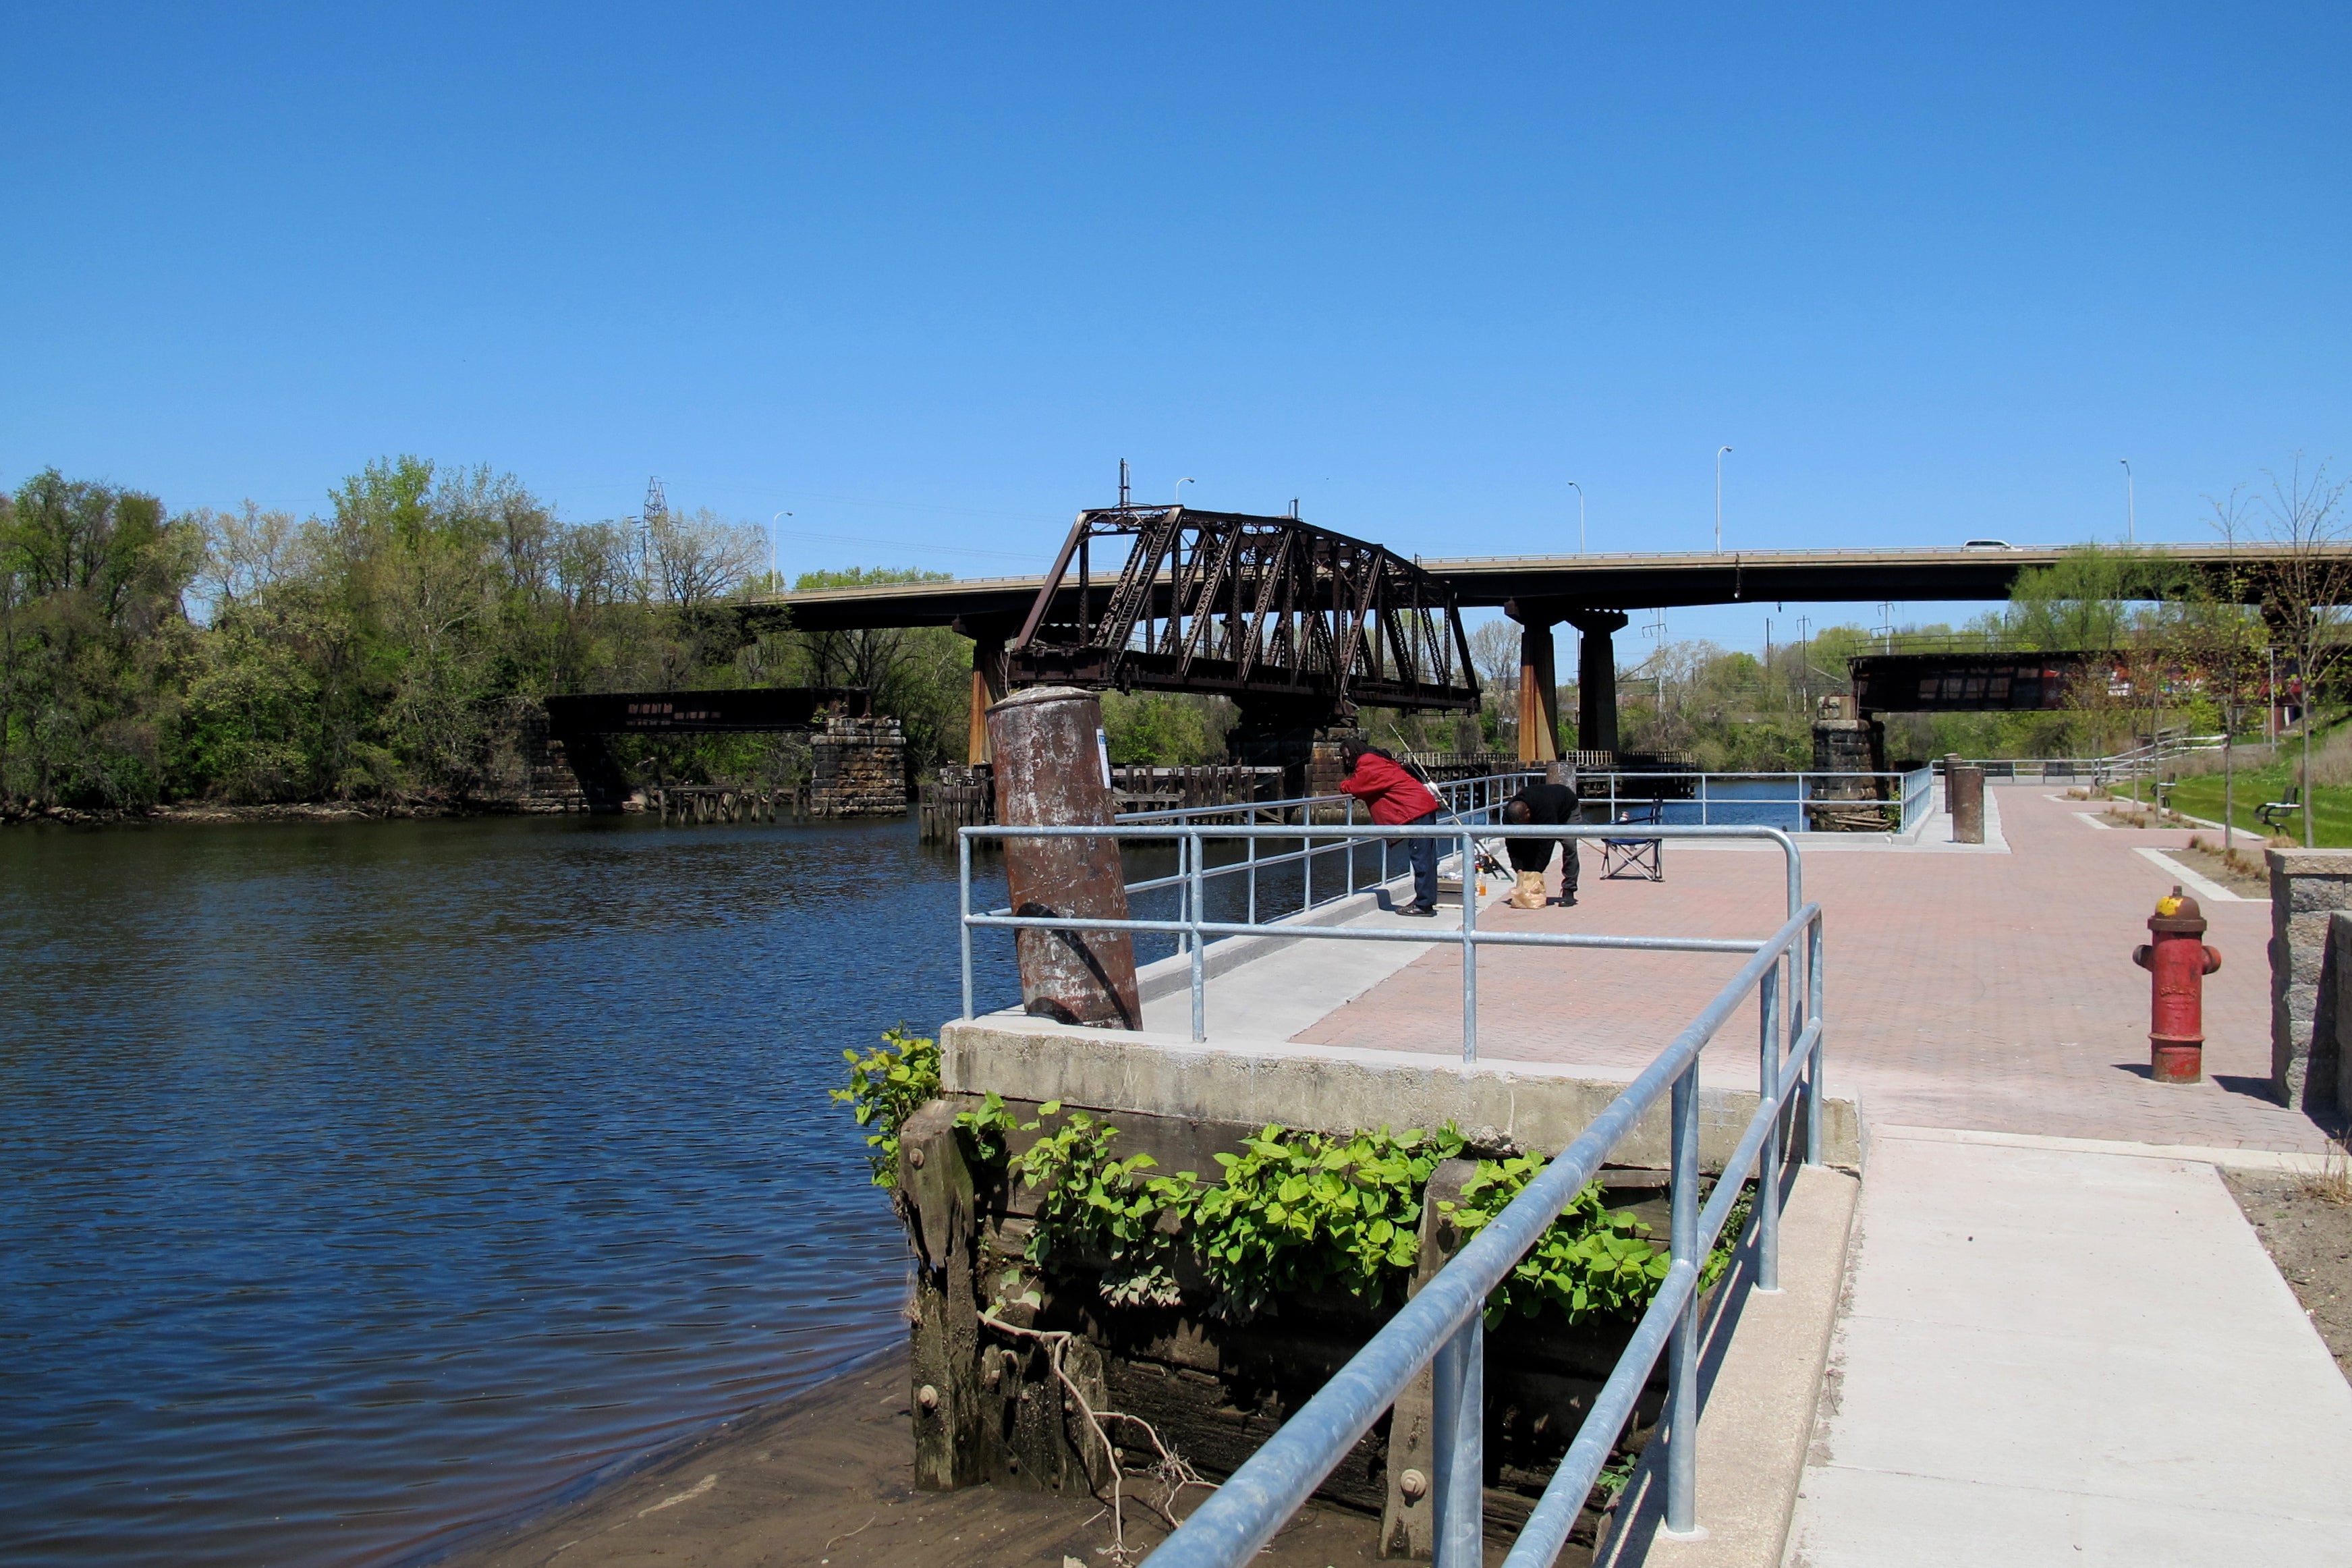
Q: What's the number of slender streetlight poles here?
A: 5